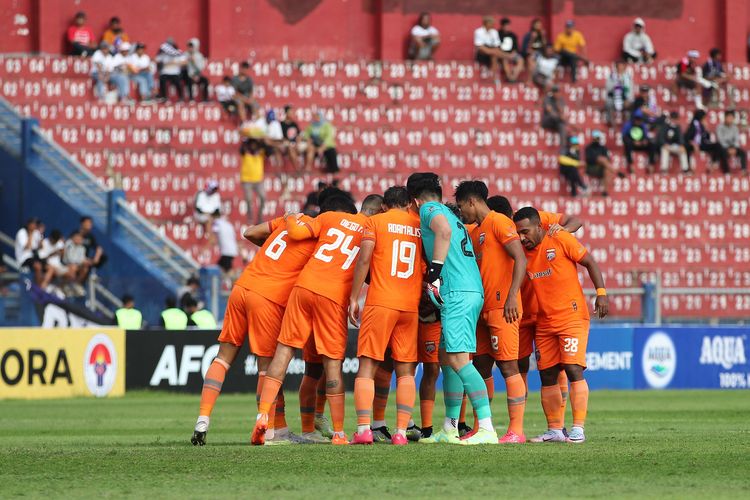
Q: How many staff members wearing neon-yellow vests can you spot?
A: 3